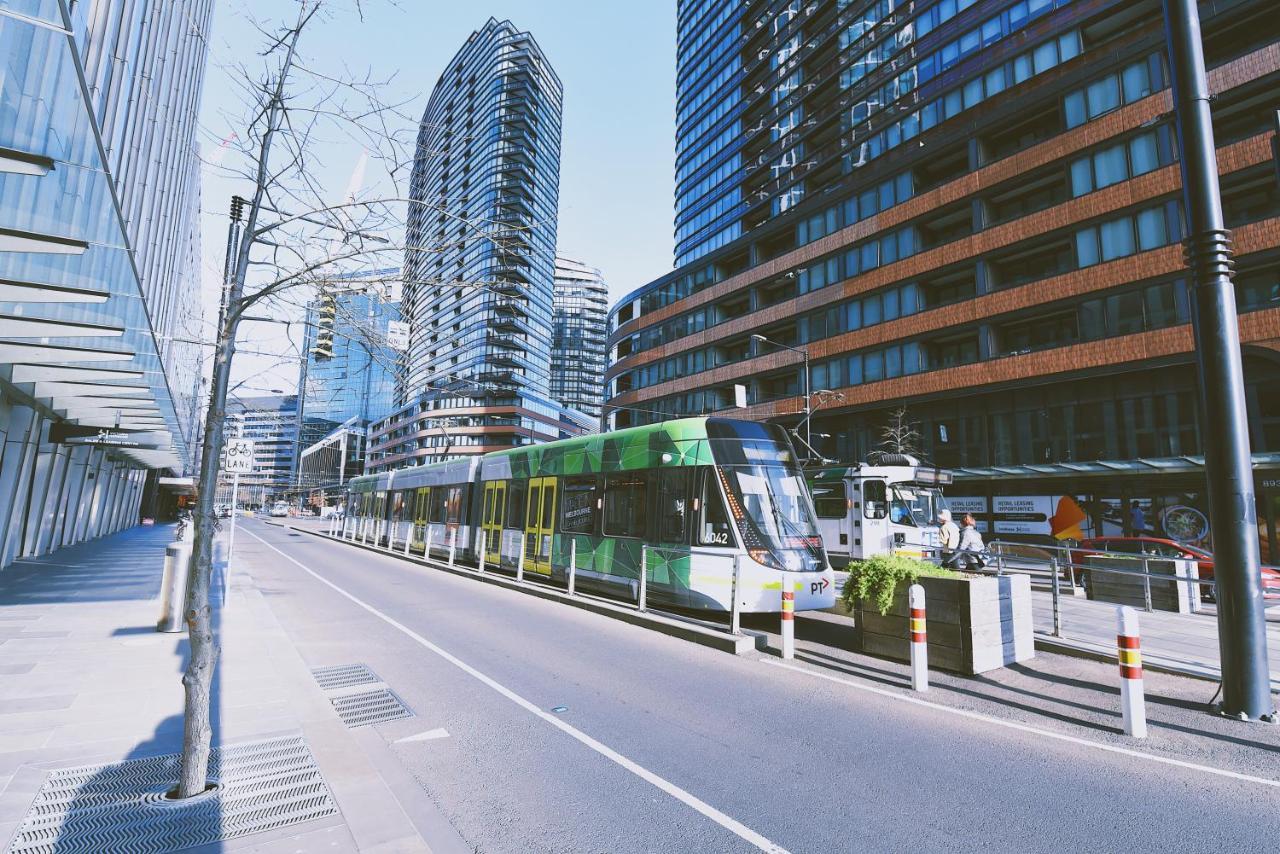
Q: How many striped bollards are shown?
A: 3